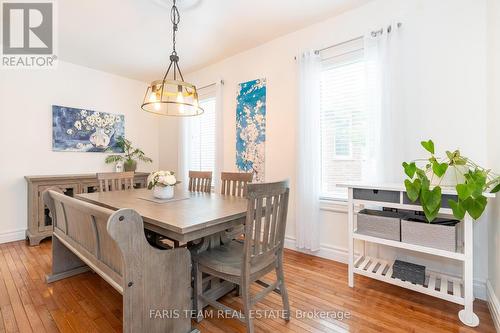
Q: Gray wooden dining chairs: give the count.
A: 4